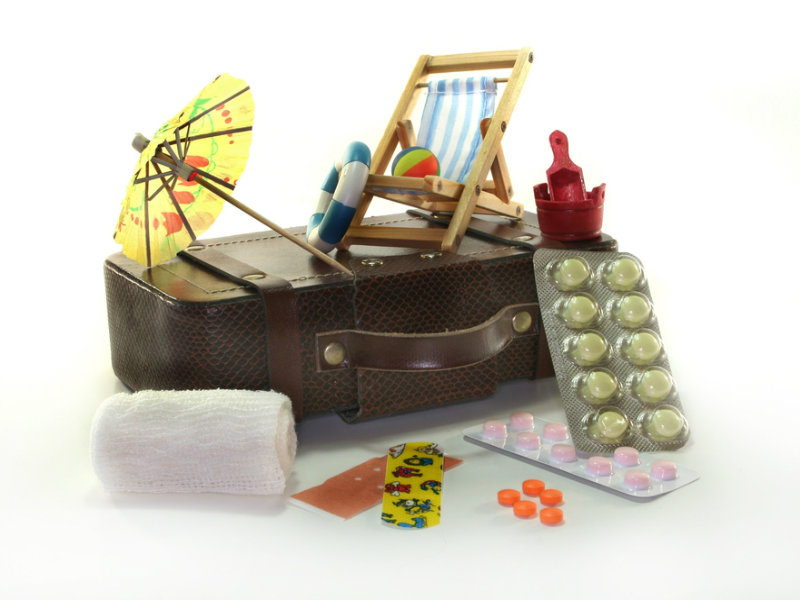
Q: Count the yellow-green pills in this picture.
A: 10